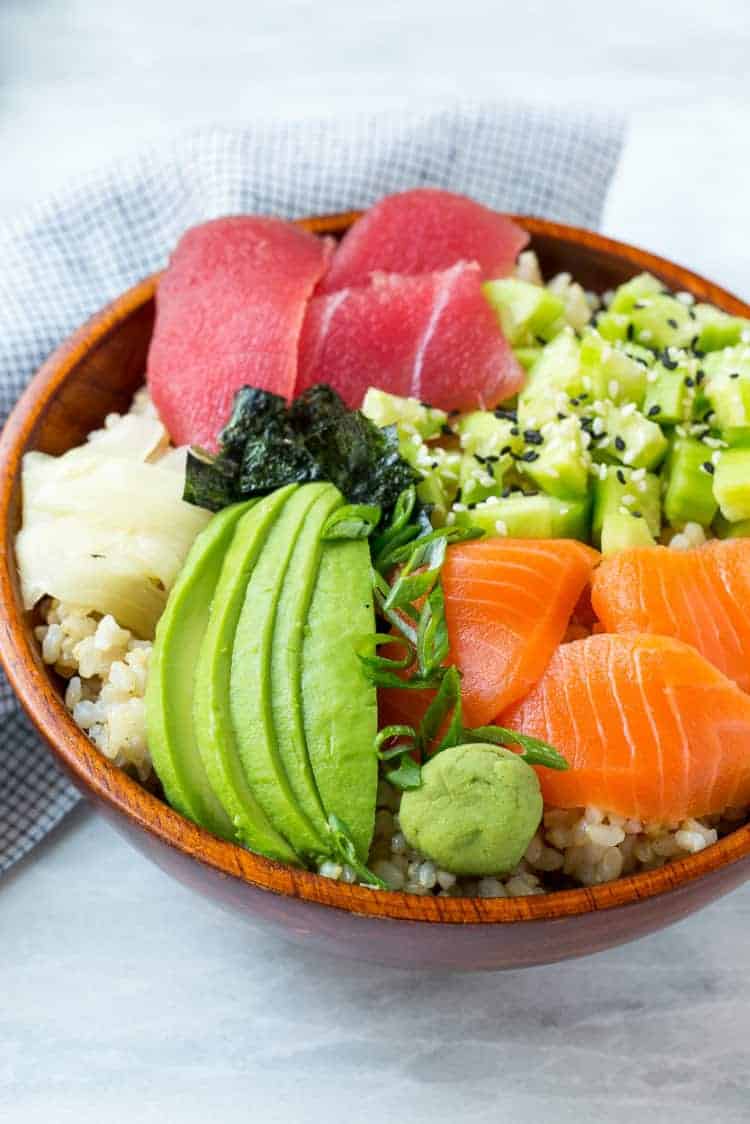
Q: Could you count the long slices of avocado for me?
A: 5